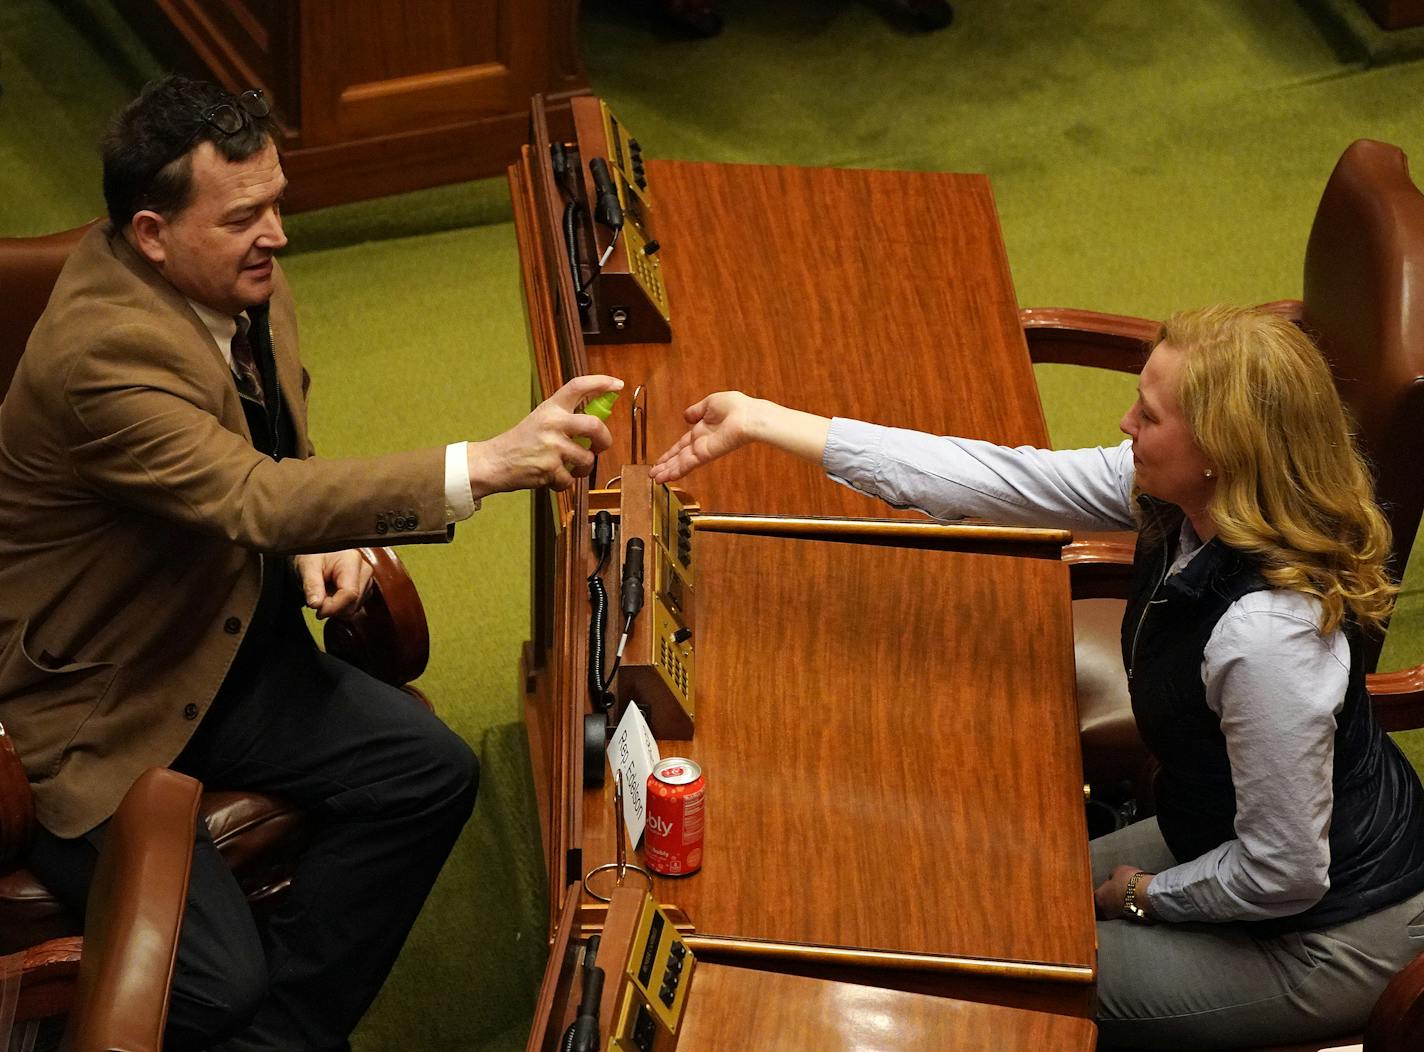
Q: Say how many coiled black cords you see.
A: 3